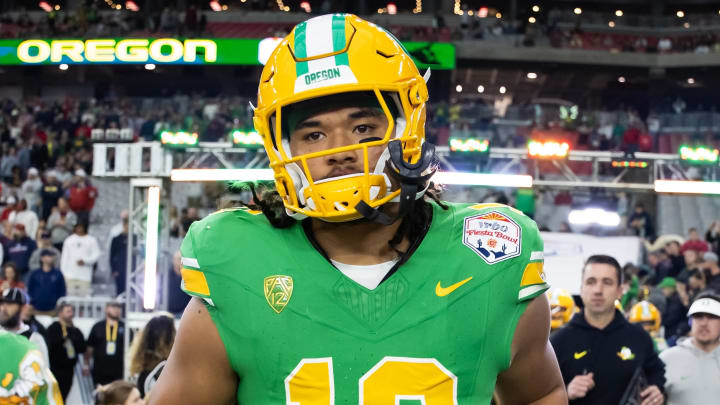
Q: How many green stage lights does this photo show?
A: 4